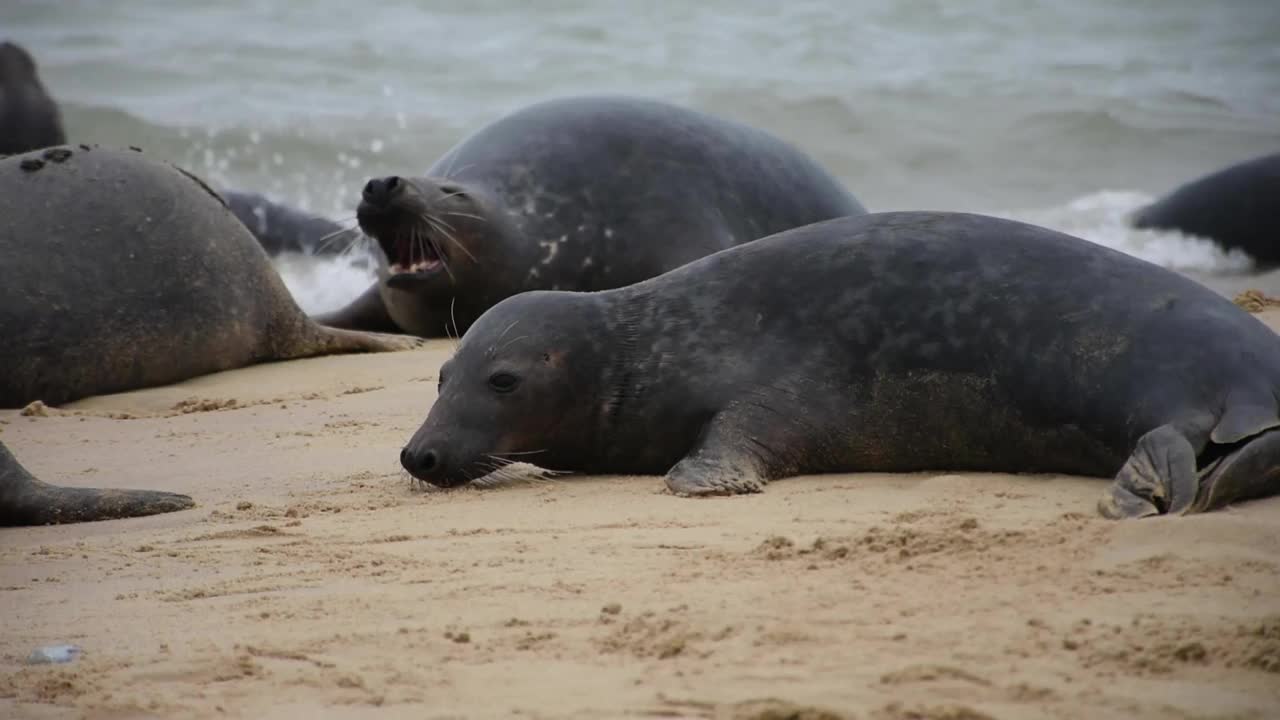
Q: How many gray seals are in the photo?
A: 7